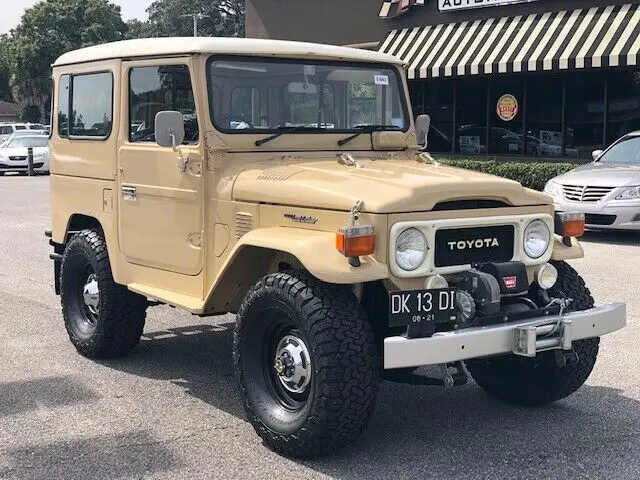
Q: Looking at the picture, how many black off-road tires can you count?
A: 3